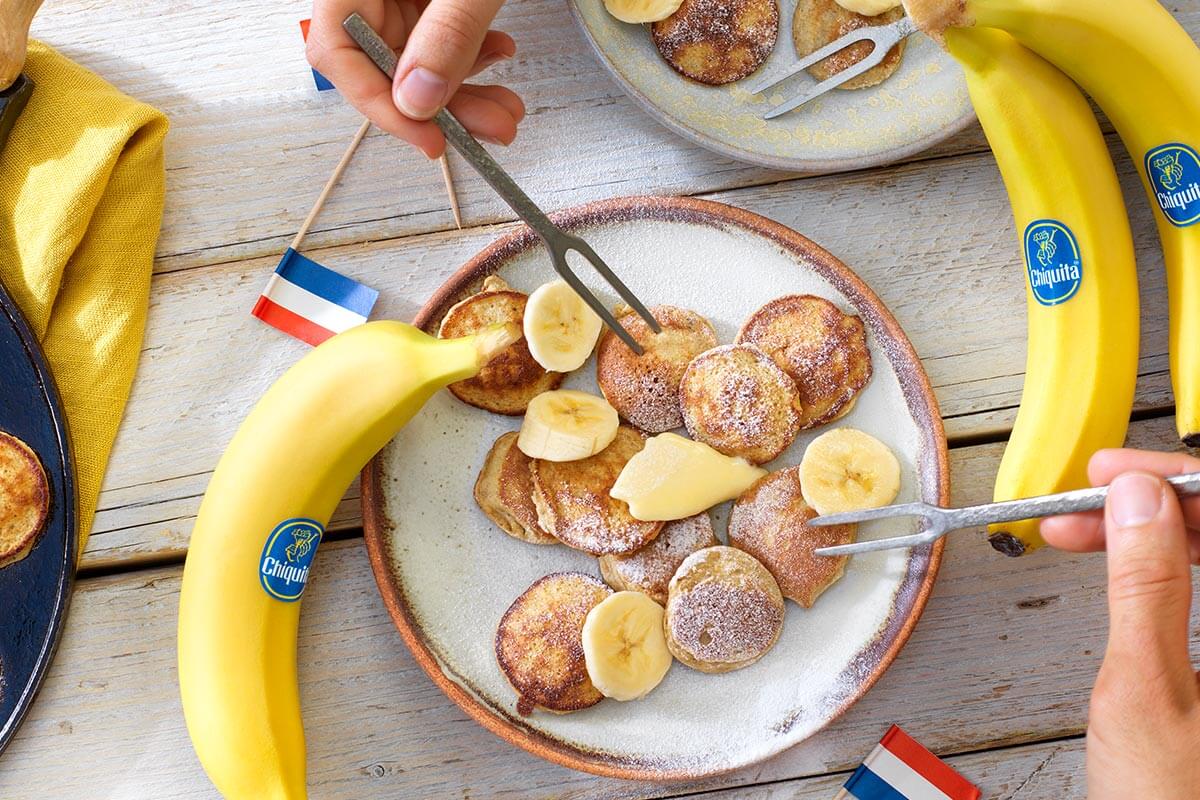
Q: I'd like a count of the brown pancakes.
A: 13